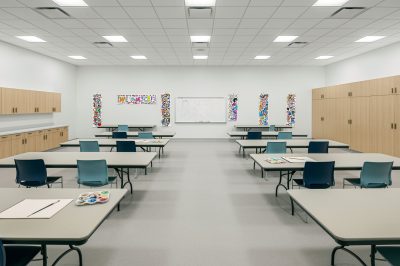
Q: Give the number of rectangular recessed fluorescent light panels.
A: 13